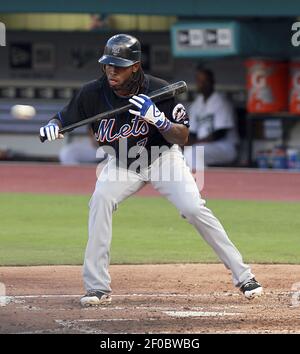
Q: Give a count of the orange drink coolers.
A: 2